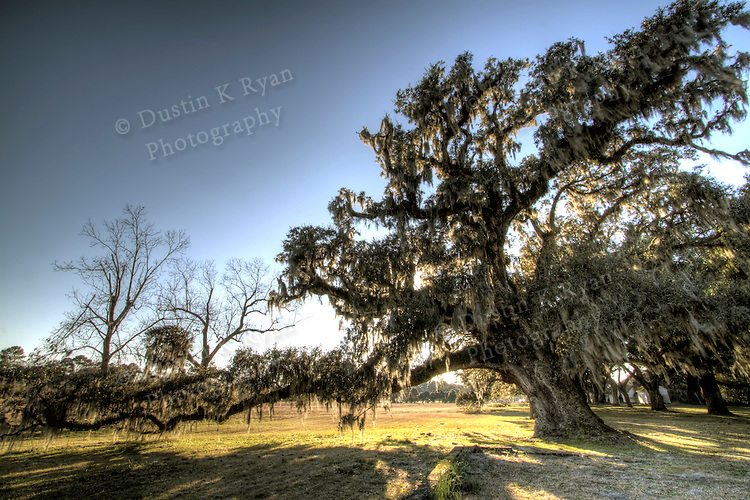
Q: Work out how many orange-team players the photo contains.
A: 0